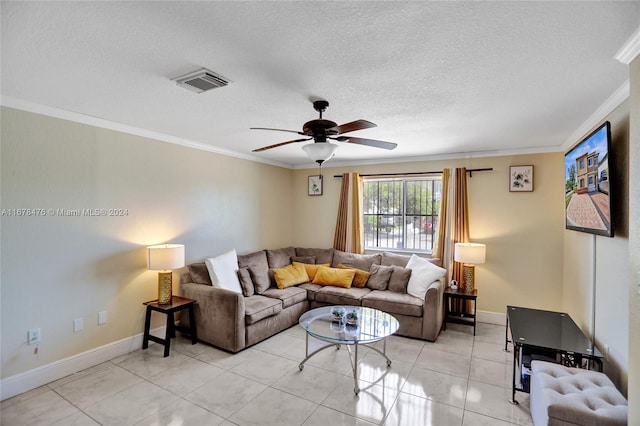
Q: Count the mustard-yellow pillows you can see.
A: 4